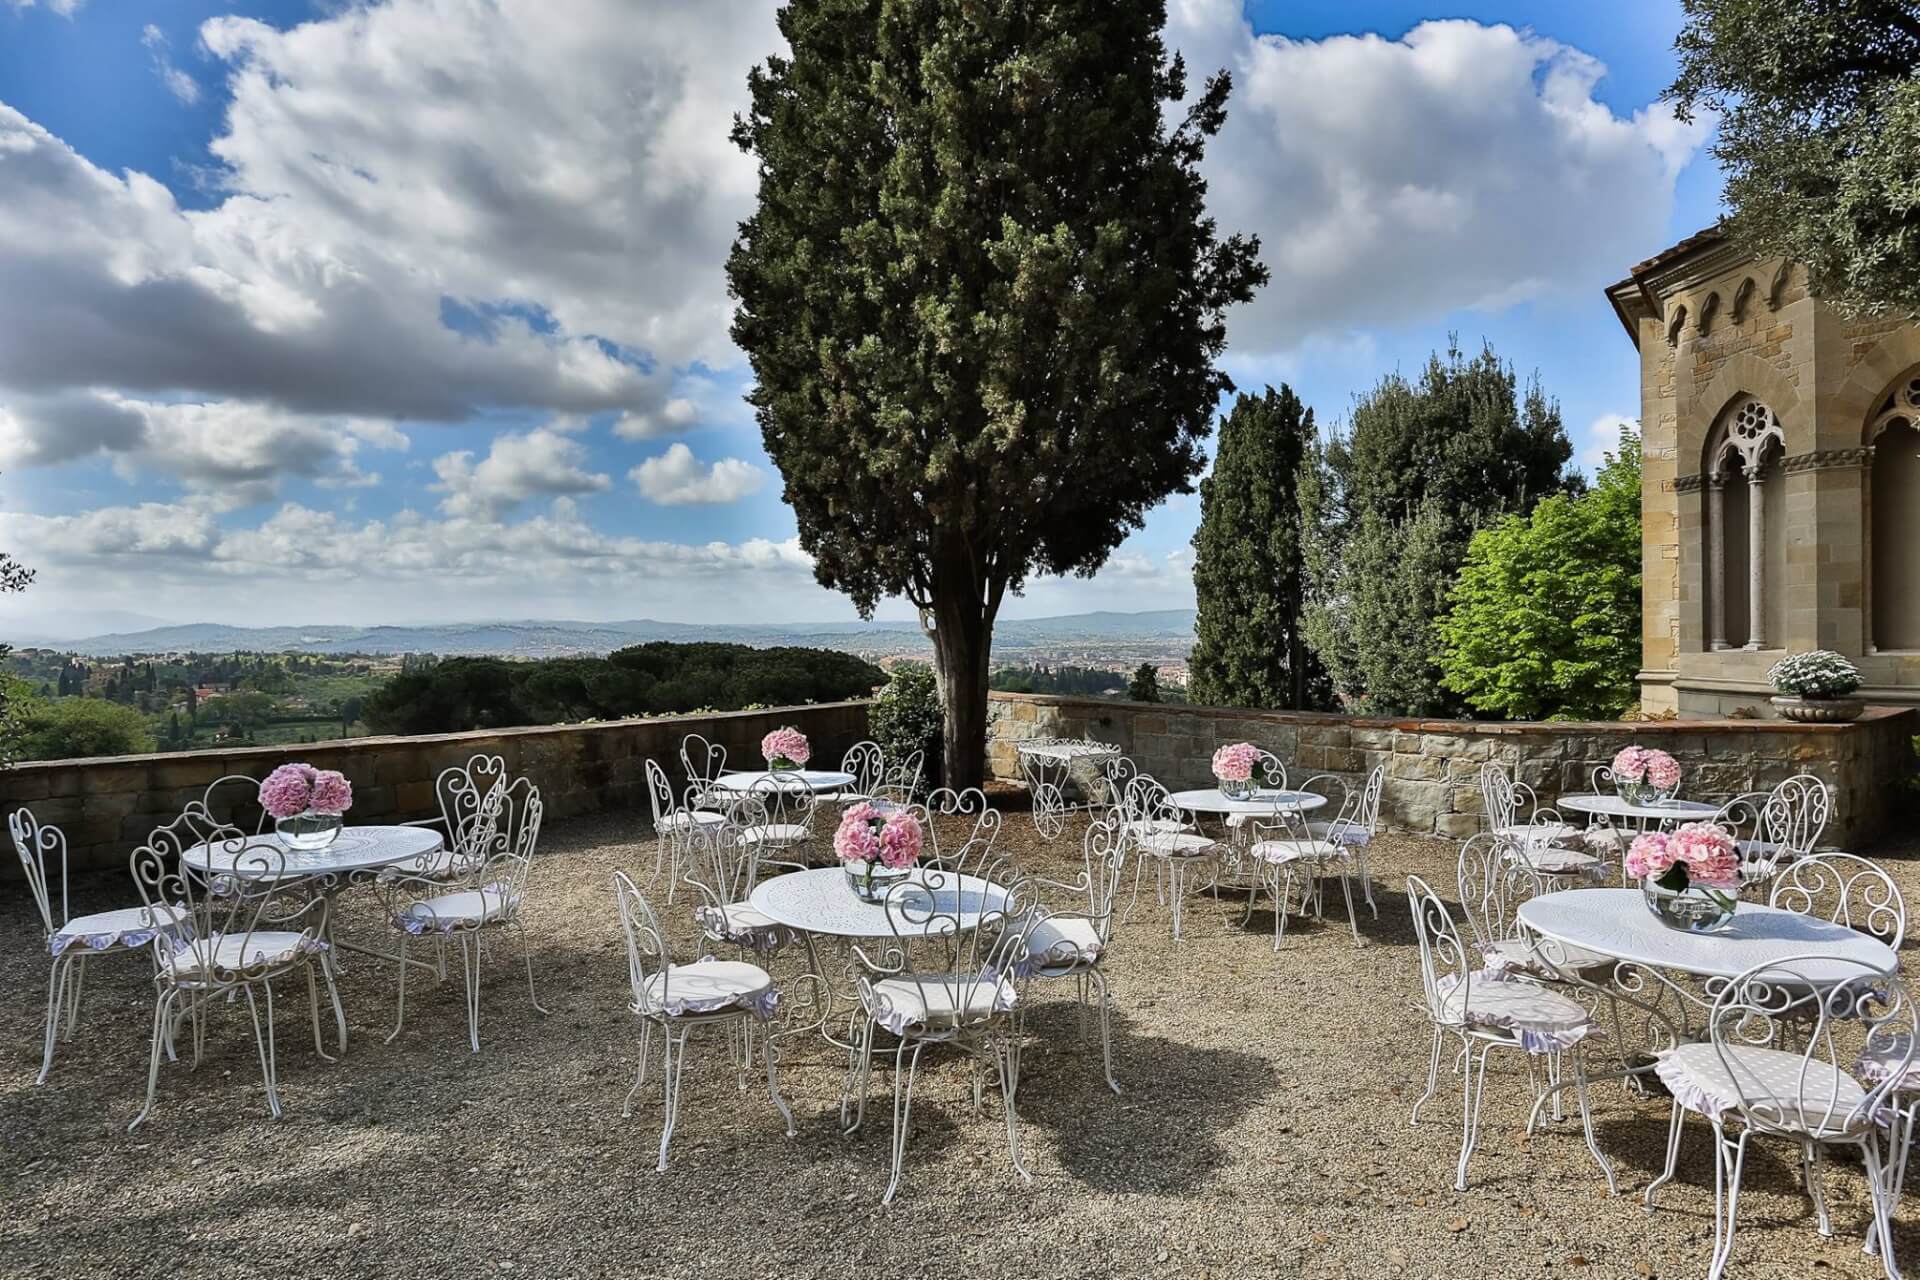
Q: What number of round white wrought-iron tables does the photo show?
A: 6